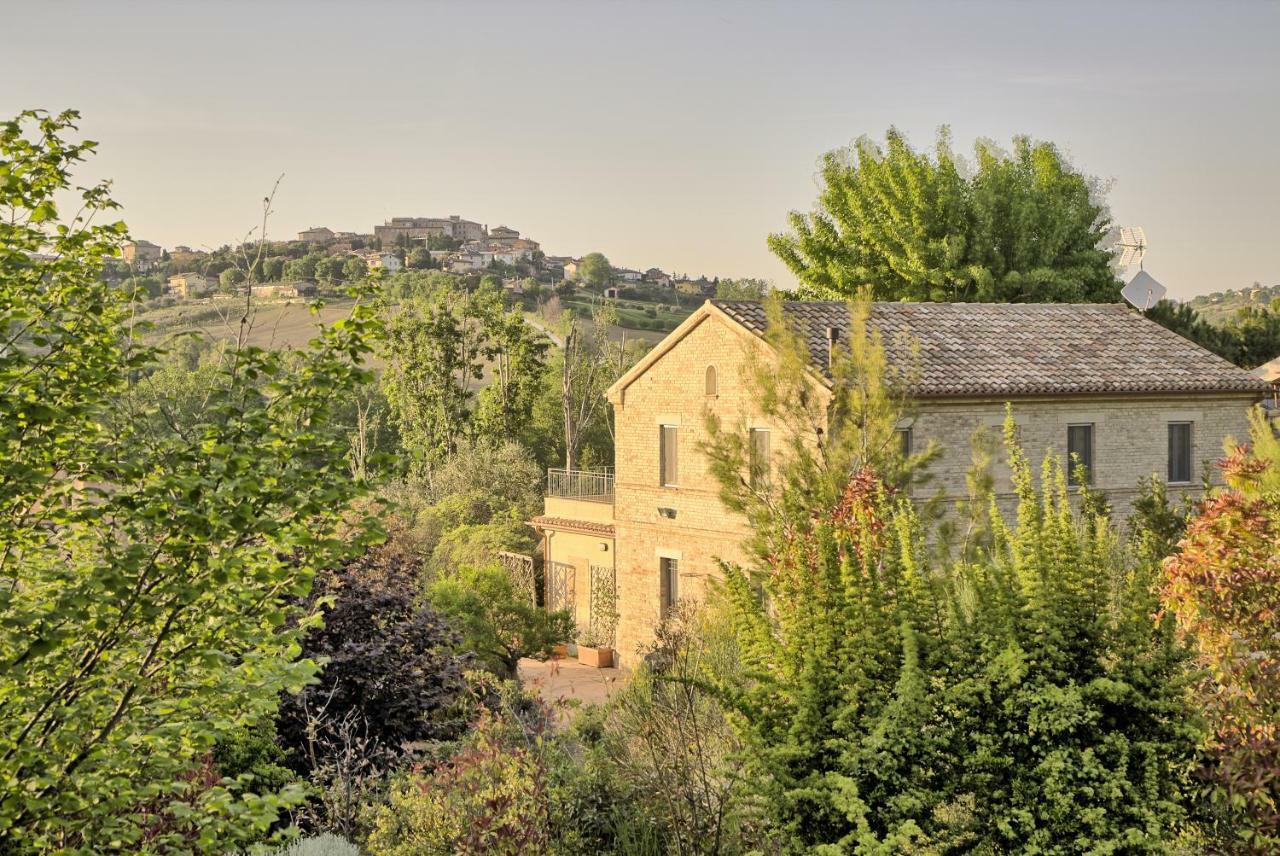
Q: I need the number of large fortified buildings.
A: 1